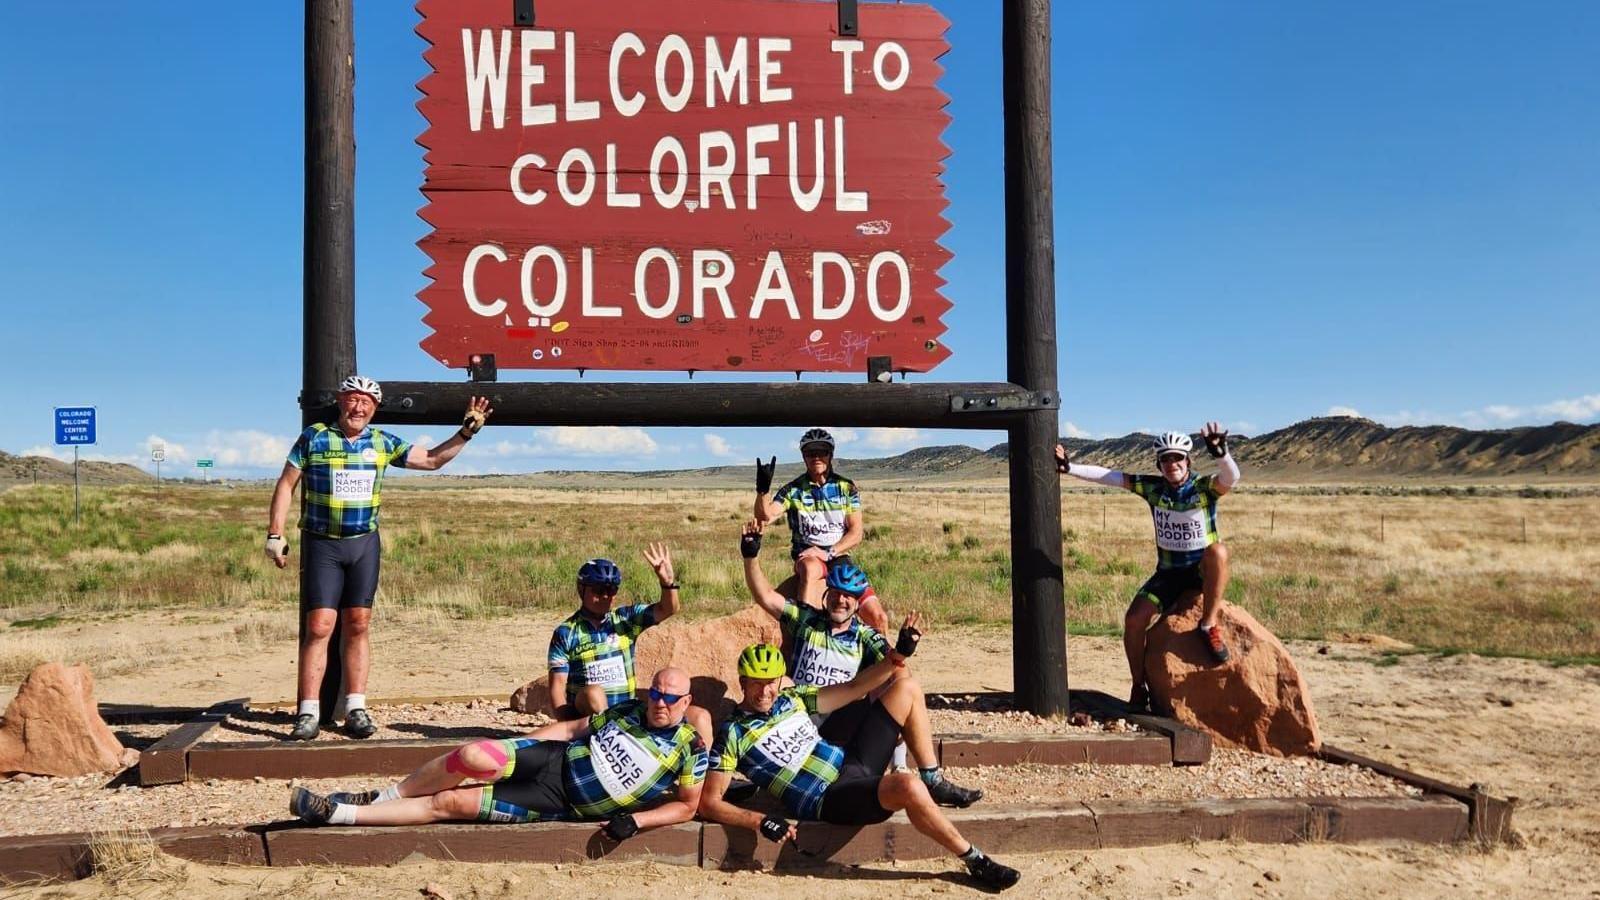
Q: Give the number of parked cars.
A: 0